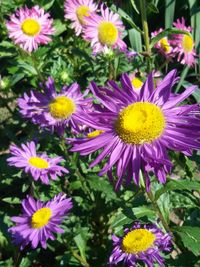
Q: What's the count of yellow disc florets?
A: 12